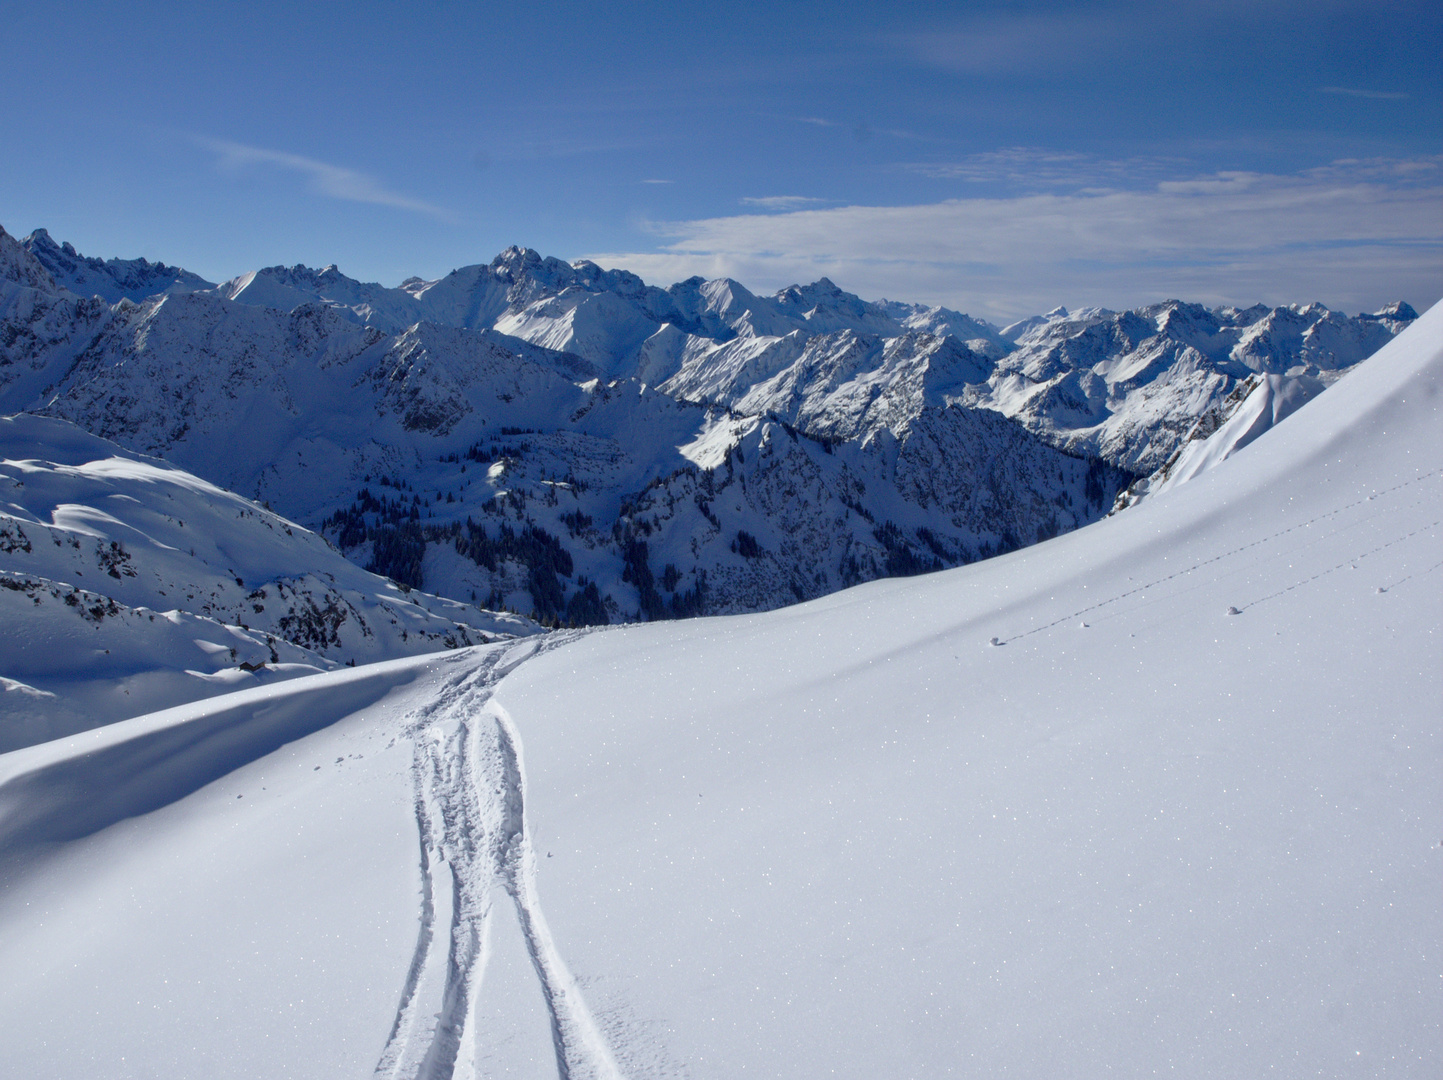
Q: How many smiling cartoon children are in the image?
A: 0